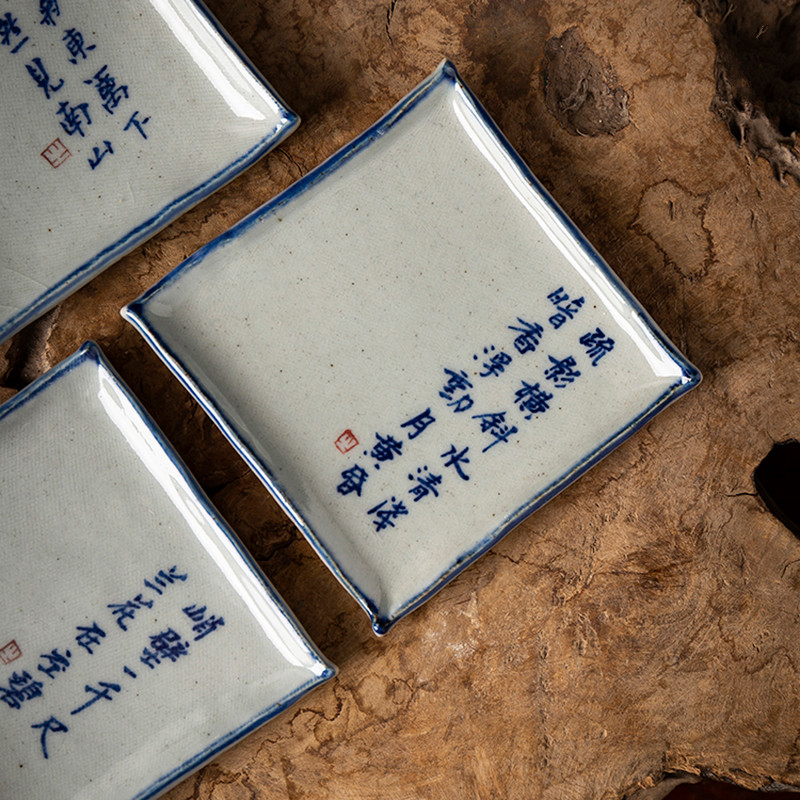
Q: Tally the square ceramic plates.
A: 3